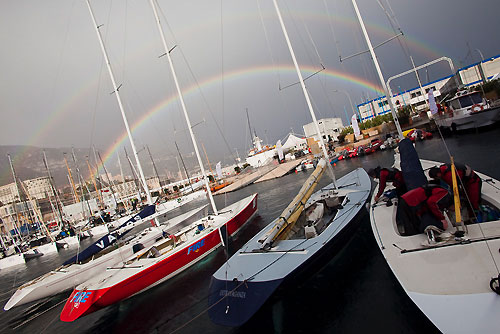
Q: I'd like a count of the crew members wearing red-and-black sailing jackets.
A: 3